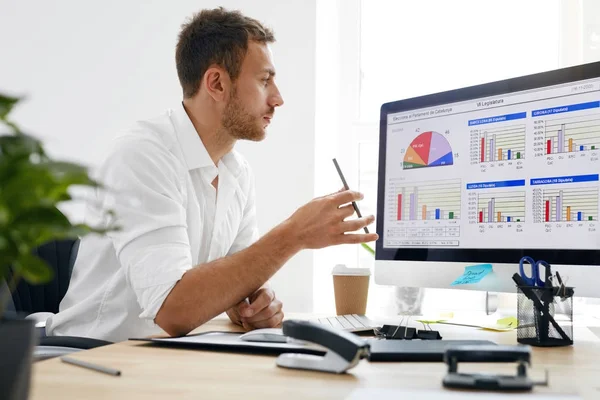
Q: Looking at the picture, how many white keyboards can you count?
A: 1